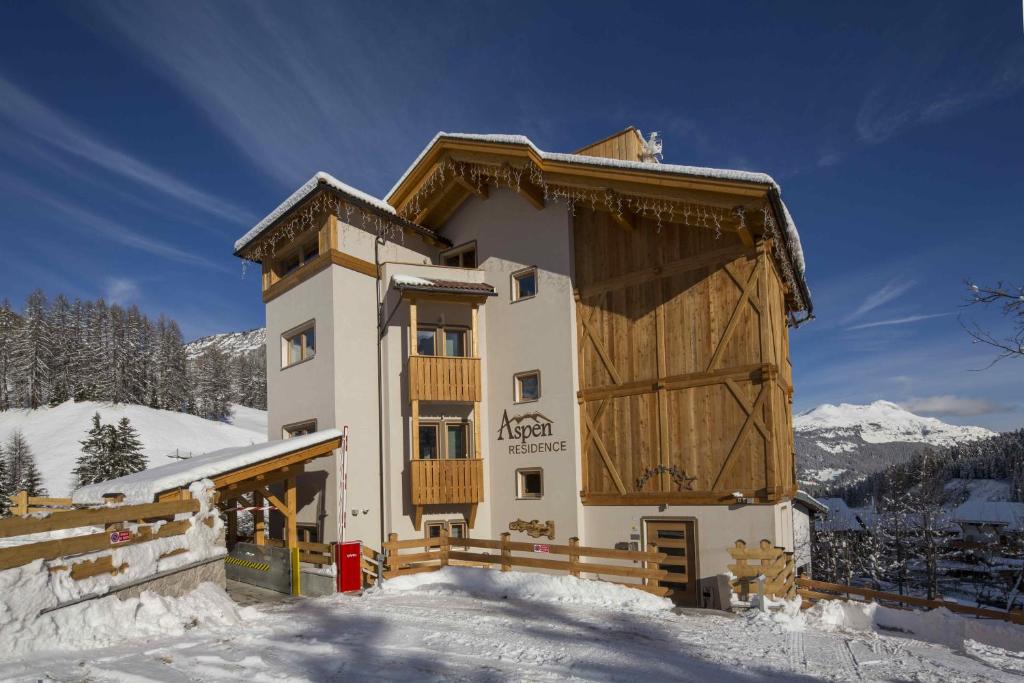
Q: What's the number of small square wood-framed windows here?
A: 3